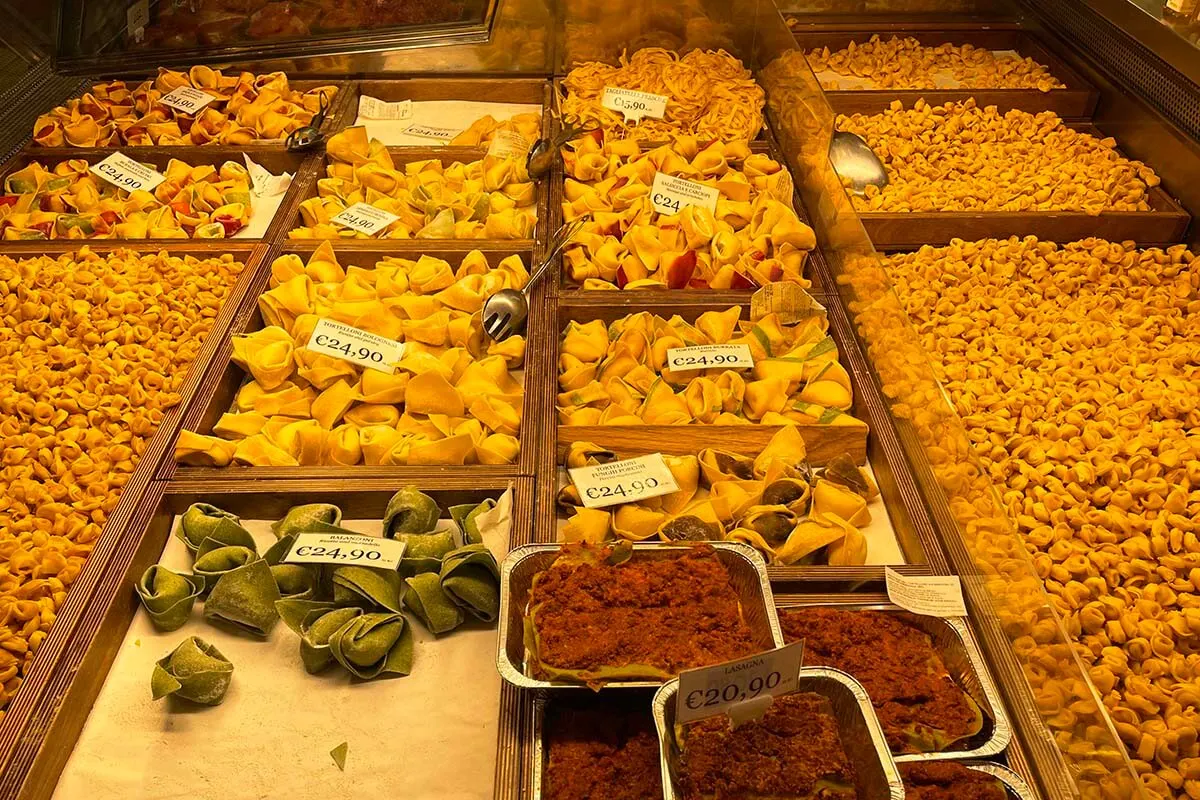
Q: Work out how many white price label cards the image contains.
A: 11